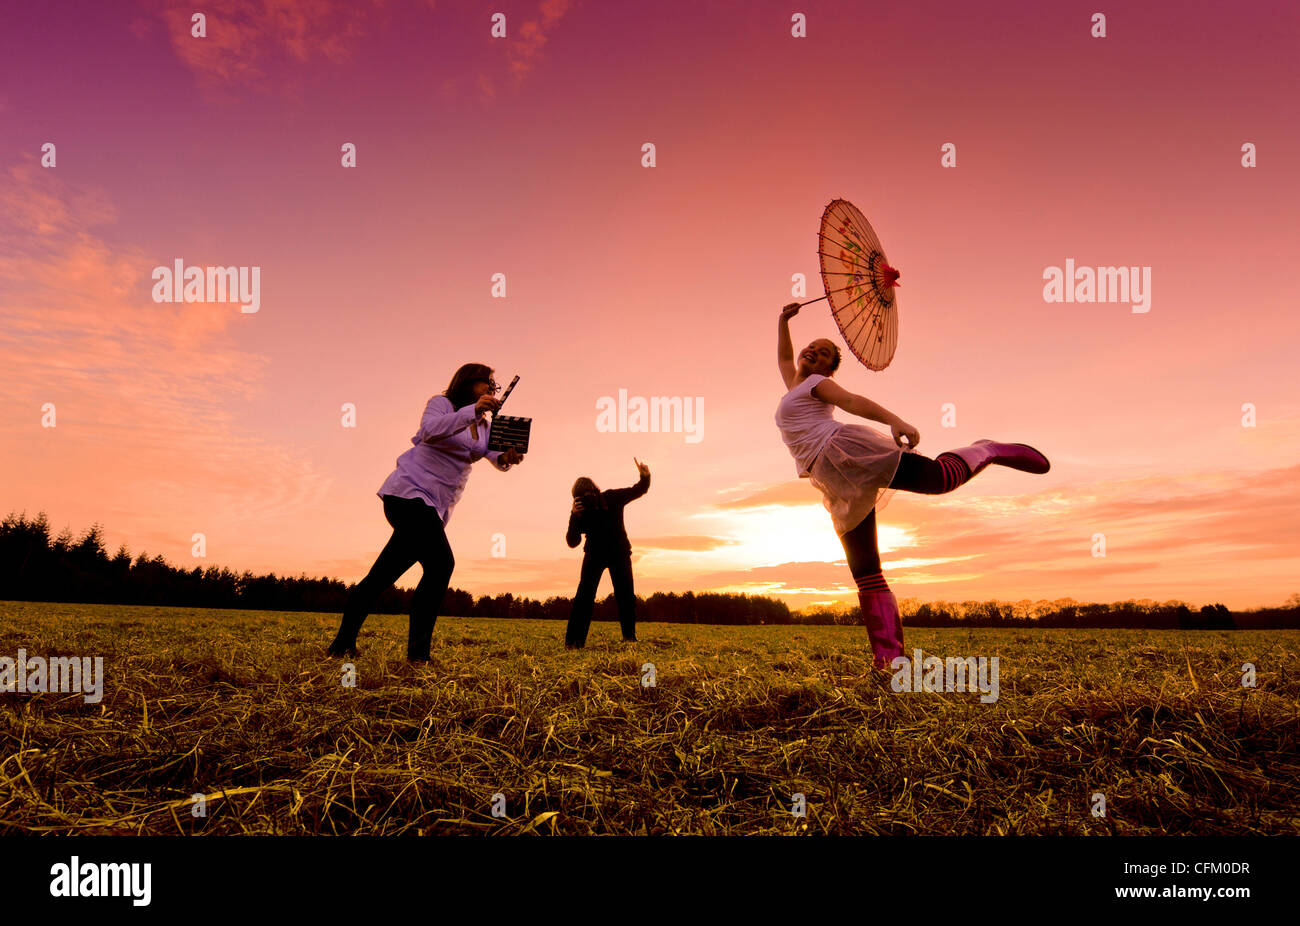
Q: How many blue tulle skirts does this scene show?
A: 0